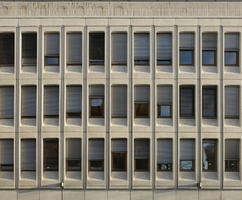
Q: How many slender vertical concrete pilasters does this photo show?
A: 10